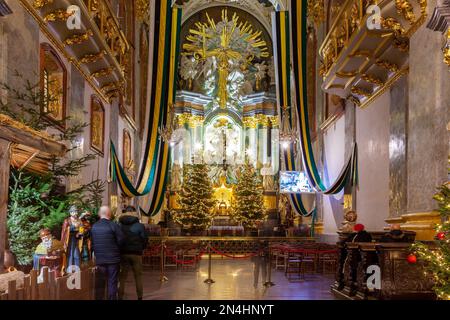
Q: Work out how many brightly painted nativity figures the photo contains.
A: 3